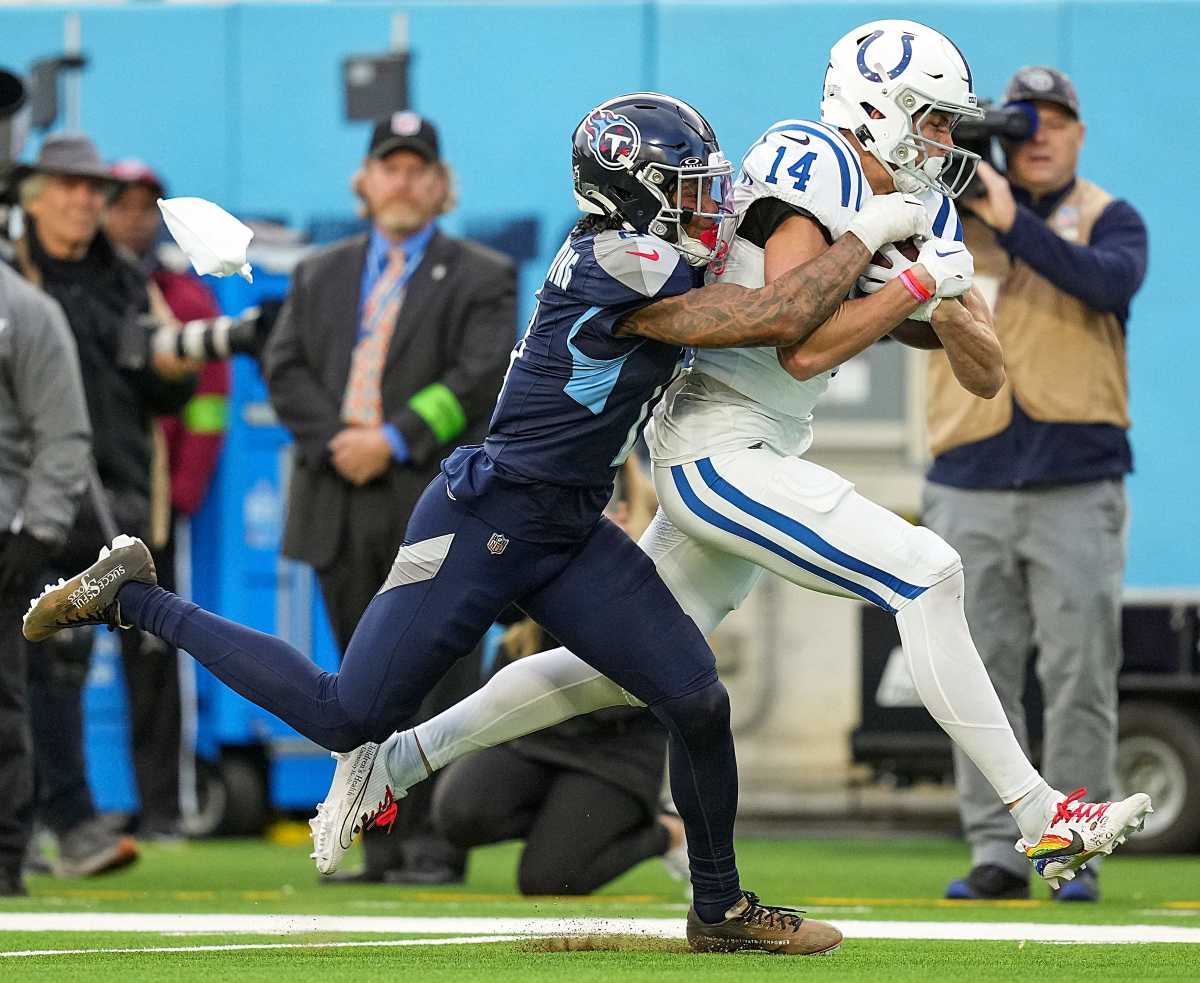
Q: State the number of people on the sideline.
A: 6